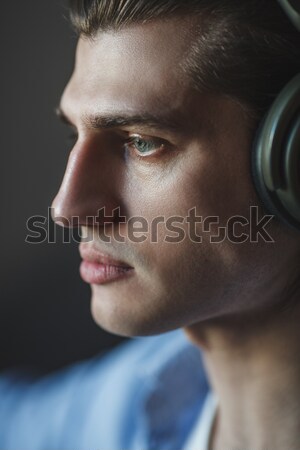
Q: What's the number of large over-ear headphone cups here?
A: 1